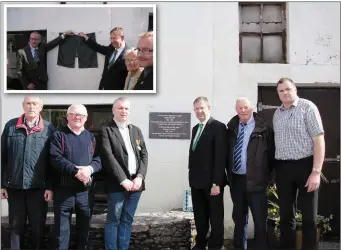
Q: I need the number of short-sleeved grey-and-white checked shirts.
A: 1